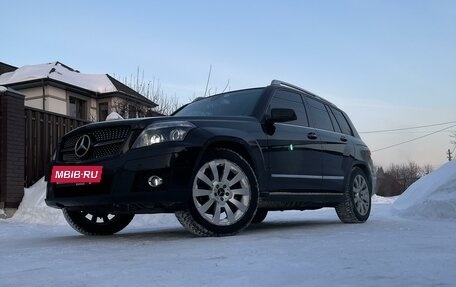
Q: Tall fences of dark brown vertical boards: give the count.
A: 1